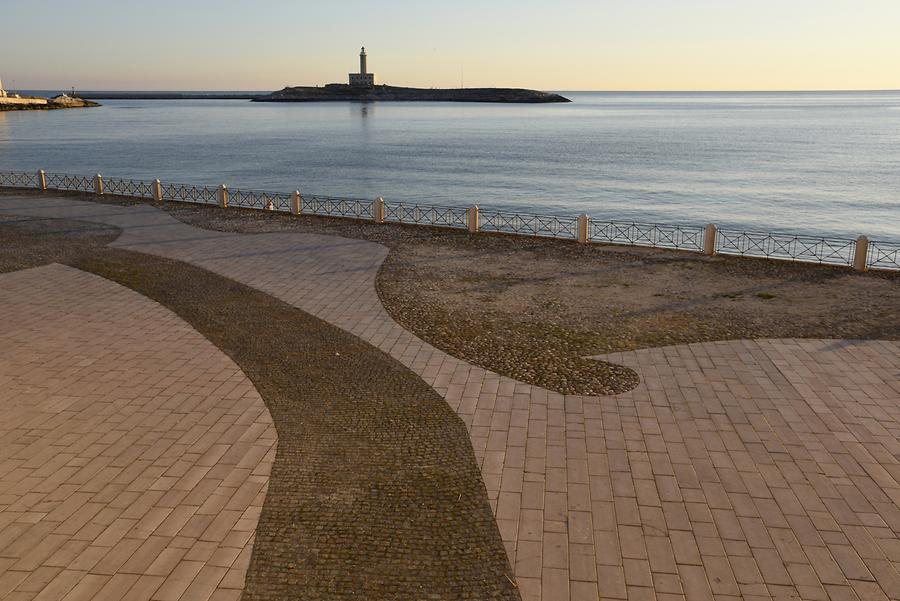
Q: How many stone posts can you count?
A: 10